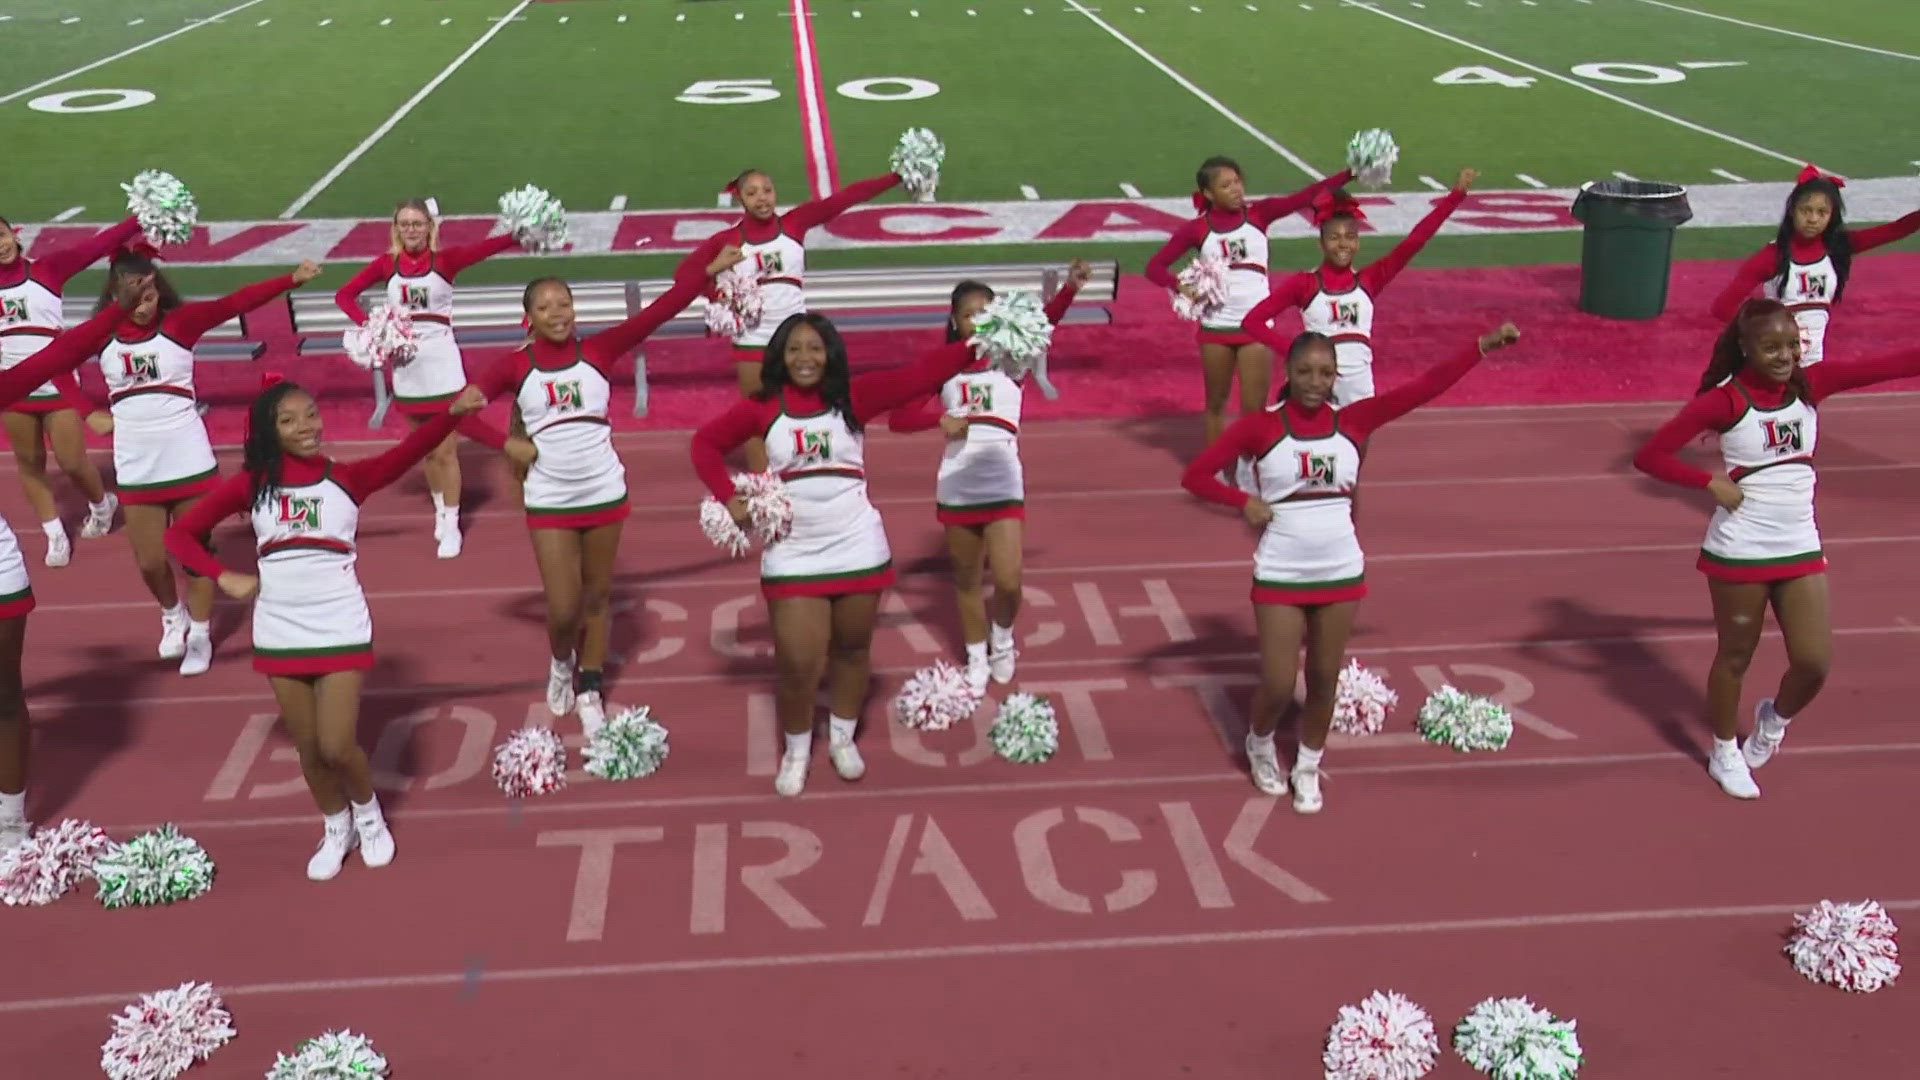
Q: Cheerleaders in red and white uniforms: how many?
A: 14